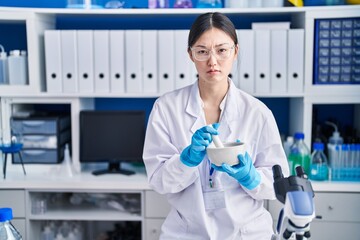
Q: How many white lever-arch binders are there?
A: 15